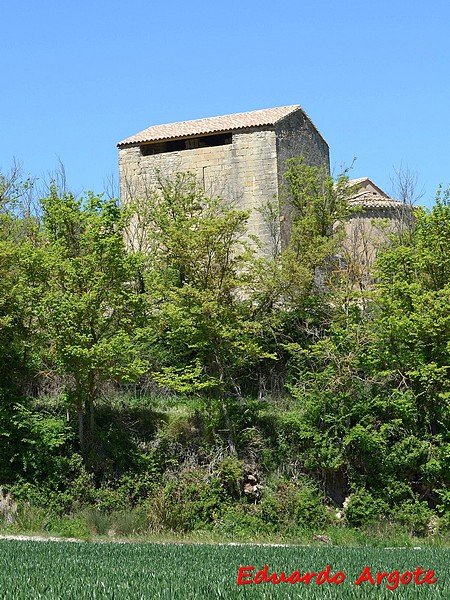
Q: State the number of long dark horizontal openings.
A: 1